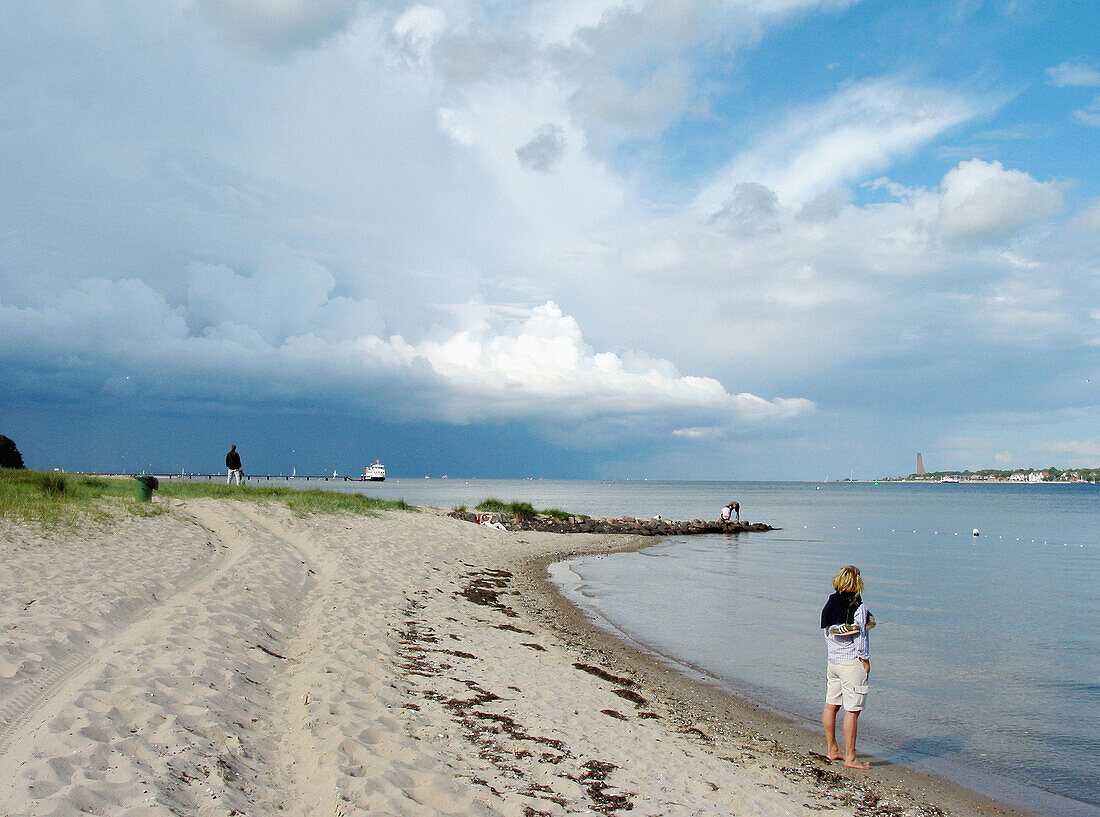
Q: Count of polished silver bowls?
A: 0